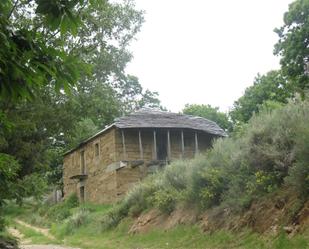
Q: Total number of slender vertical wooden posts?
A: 6